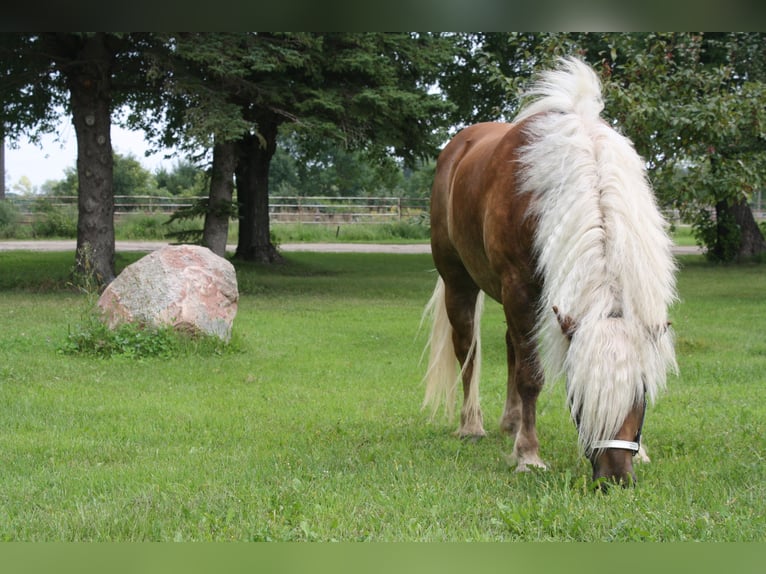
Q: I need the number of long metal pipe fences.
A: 1